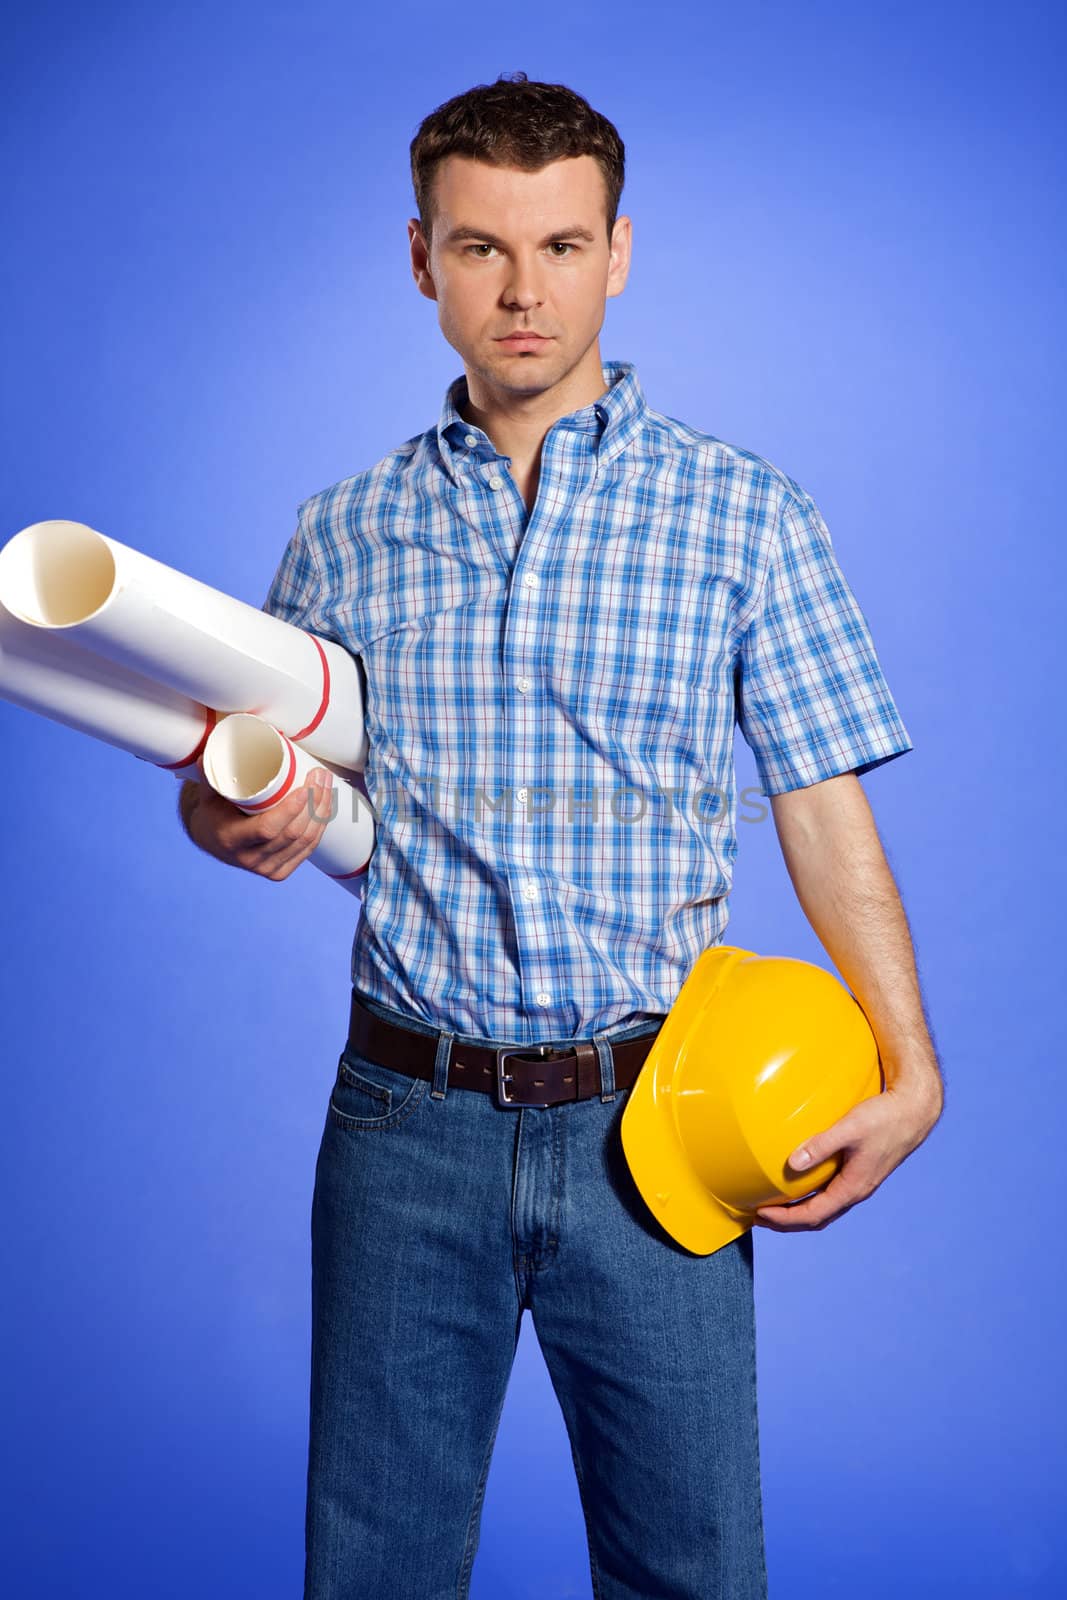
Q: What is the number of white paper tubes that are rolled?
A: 3